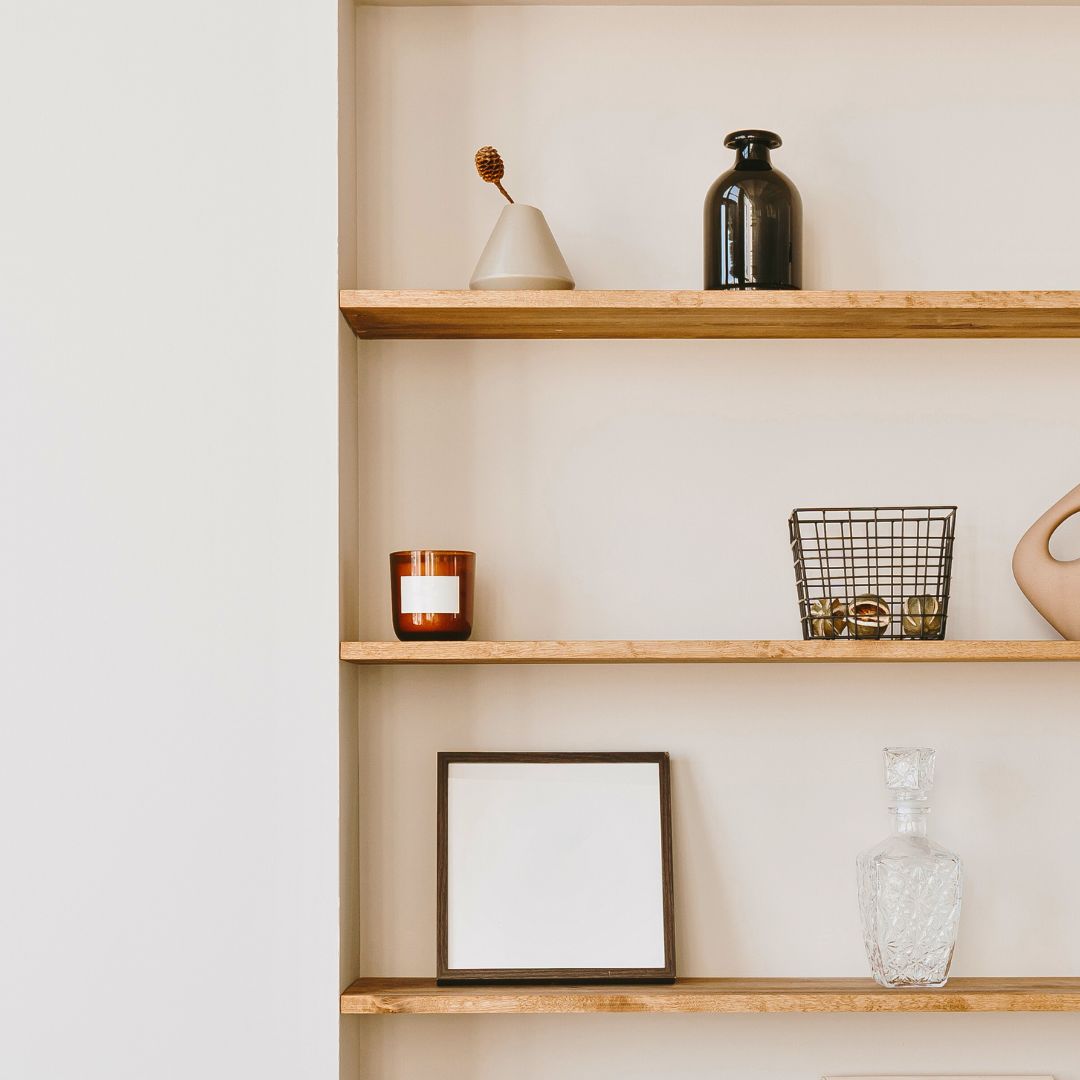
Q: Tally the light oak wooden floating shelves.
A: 3